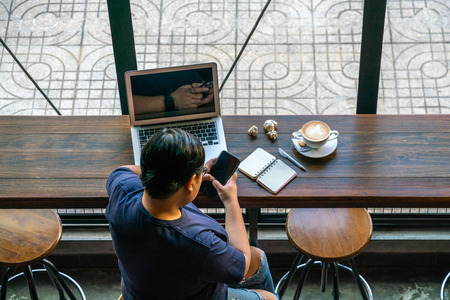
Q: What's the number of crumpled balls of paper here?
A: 3